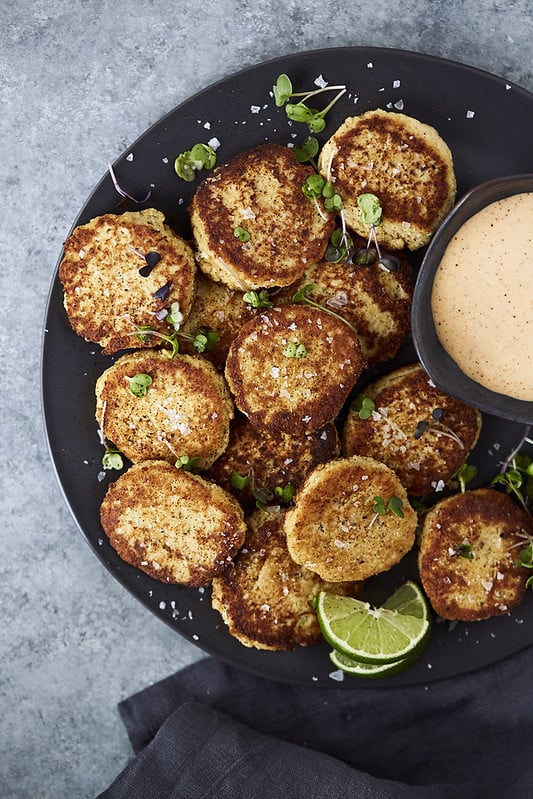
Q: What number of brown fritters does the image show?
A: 13